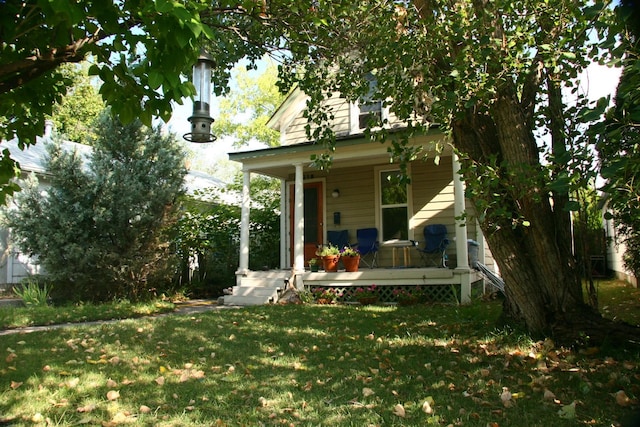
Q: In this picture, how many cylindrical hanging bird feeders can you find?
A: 1